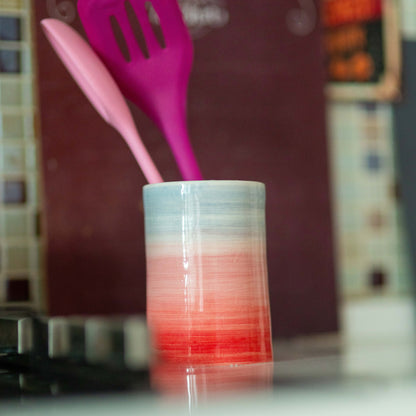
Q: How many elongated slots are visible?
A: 3